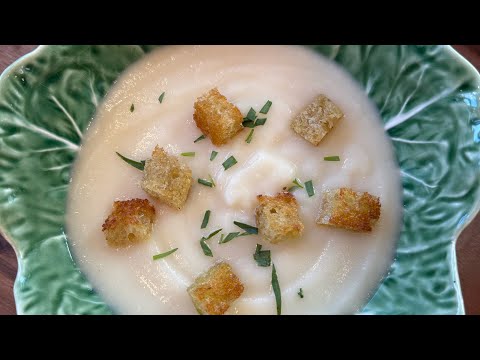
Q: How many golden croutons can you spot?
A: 7